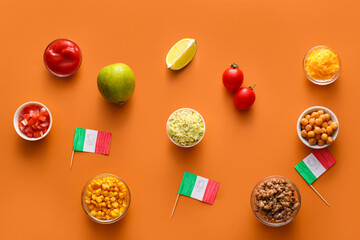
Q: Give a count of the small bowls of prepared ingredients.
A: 7